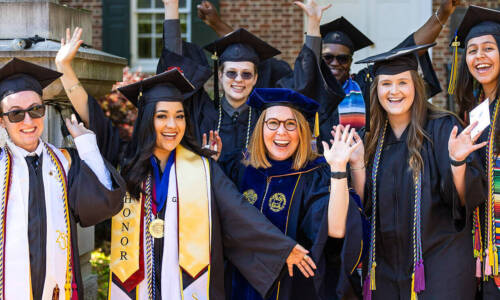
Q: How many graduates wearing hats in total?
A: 7